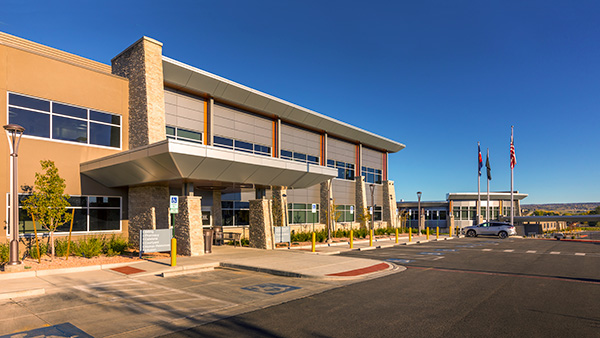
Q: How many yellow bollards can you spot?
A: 10